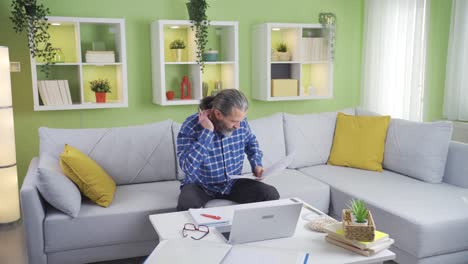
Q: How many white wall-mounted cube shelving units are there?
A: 3